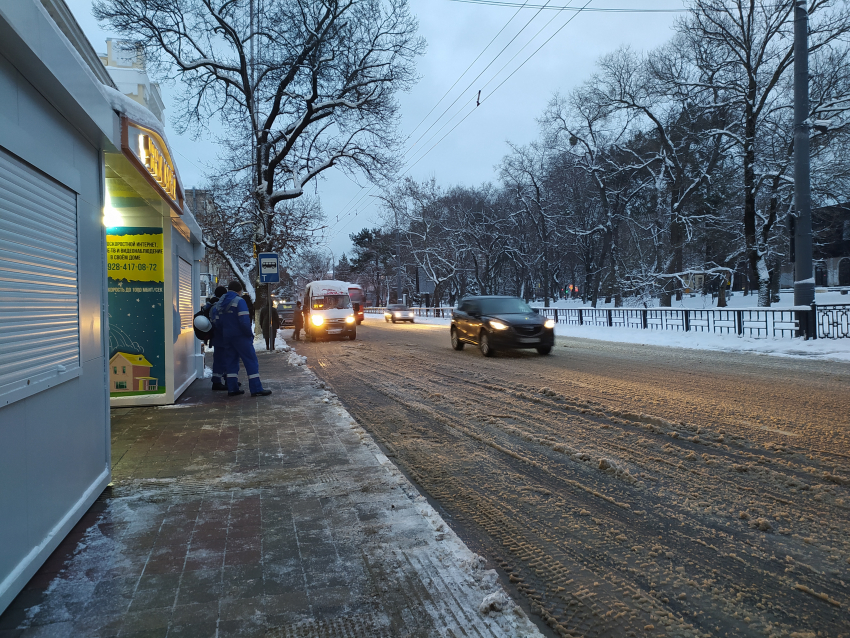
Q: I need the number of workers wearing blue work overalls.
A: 2